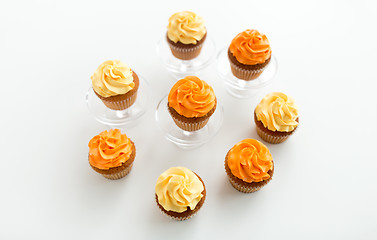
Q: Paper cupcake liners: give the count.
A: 8